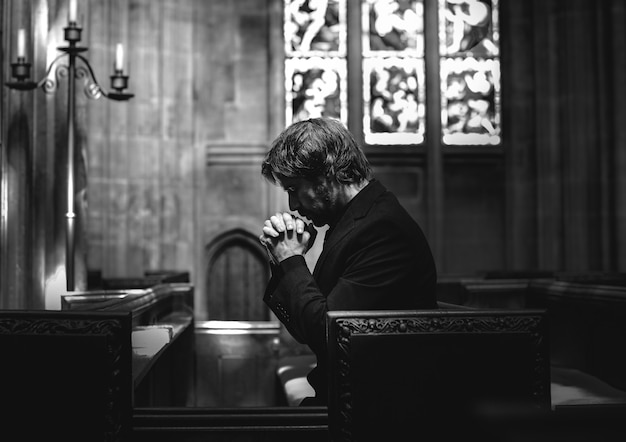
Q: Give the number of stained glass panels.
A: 6